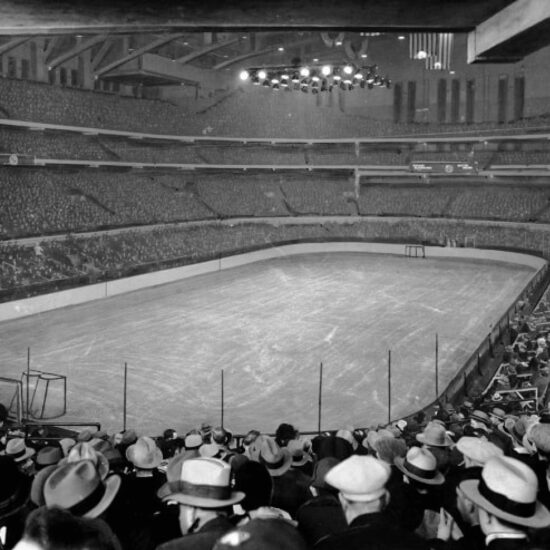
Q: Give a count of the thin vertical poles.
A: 6